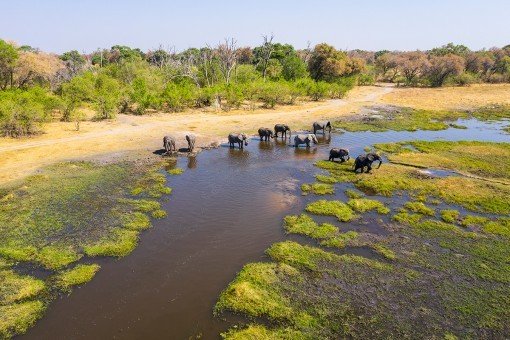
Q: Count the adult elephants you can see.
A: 9